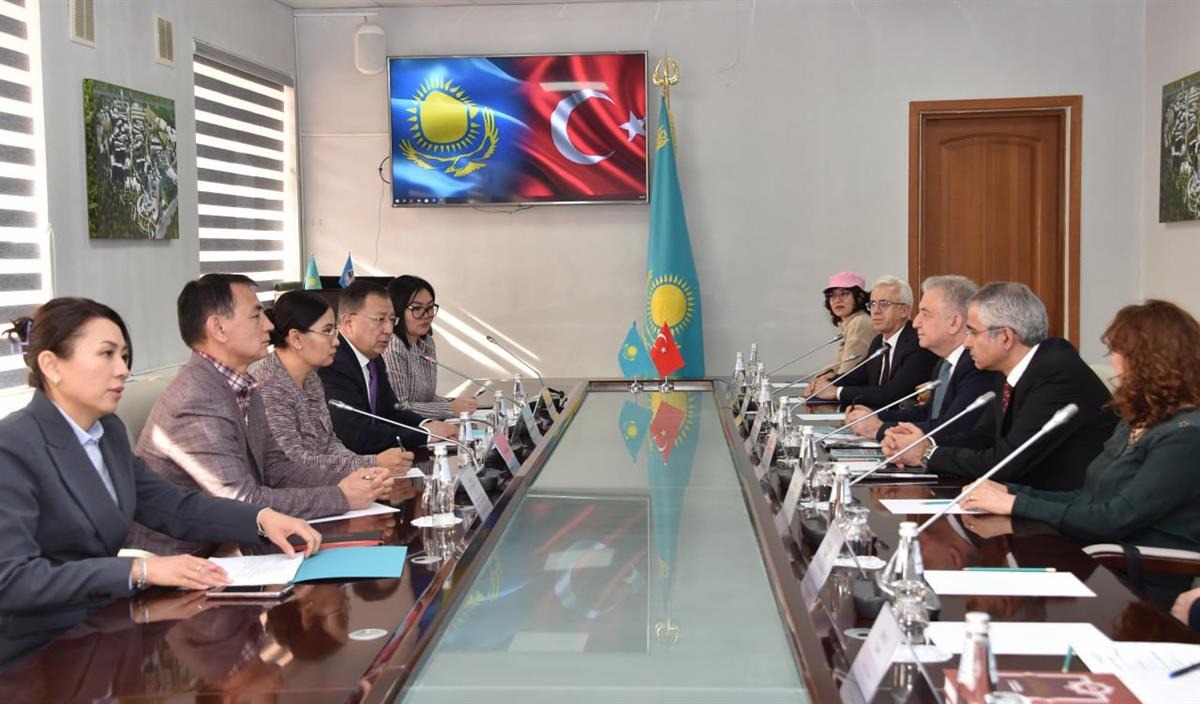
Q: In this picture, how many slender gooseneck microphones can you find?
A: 10